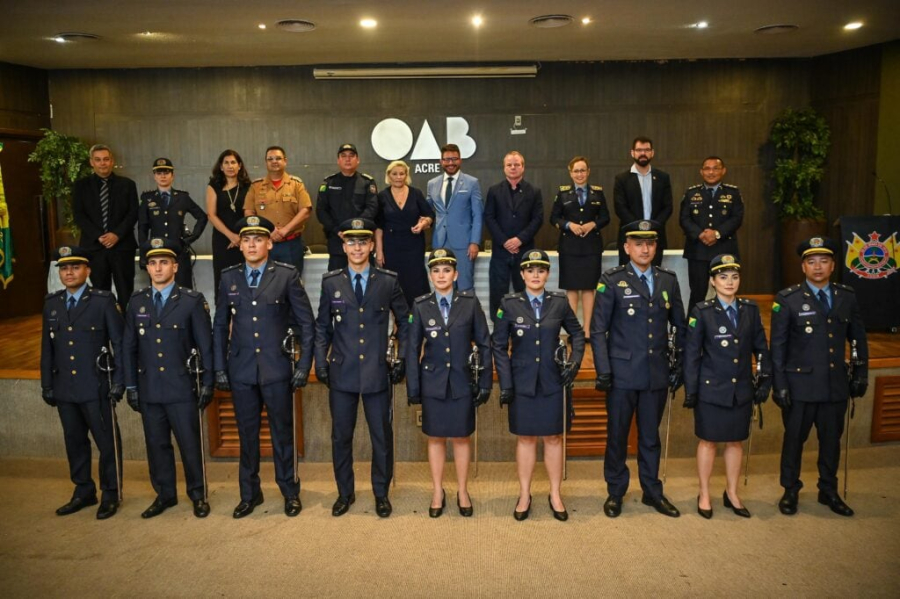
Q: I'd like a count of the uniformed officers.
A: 14